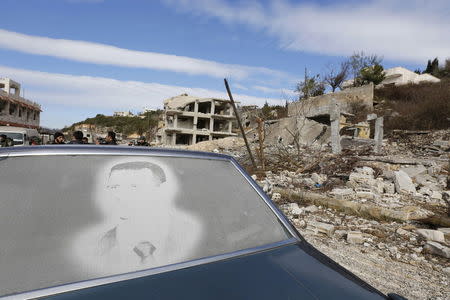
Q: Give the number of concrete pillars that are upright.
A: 2